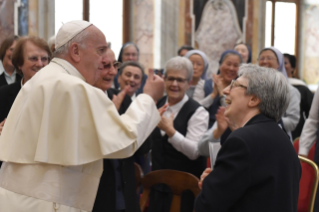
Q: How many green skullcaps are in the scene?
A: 0